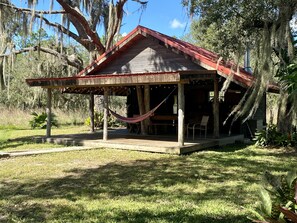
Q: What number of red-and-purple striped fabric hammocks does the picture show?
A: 1